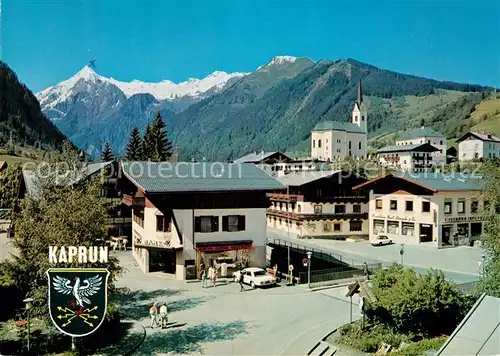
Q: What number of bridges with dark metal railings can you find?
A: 1